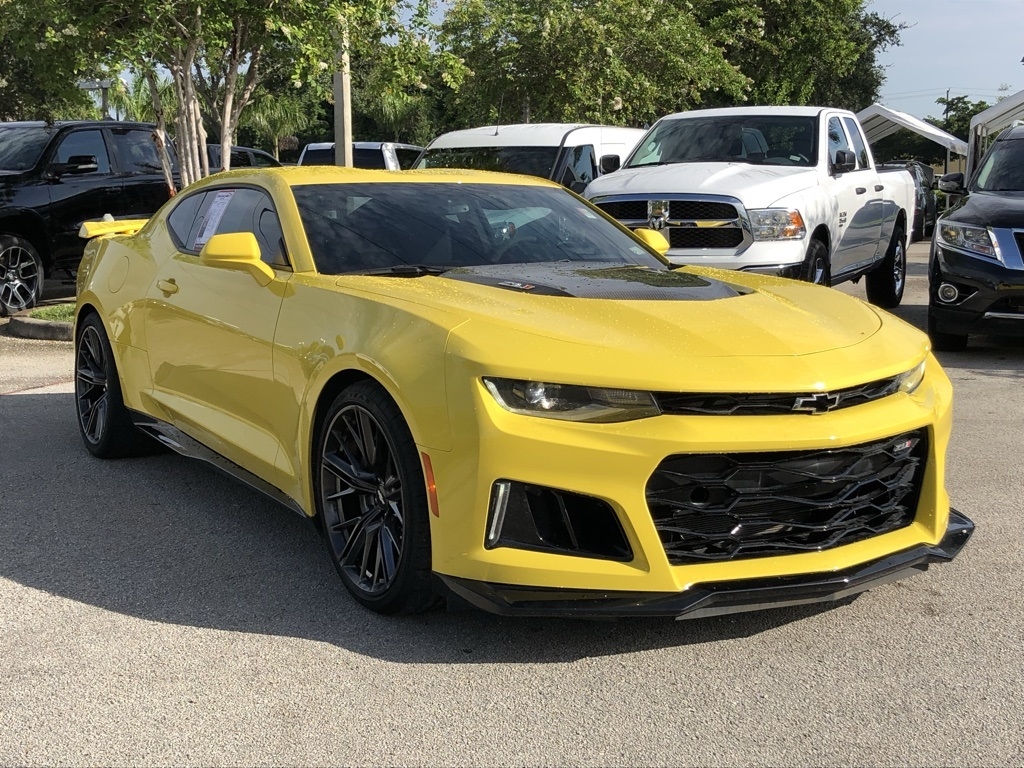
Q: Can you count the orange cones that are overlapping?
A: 0